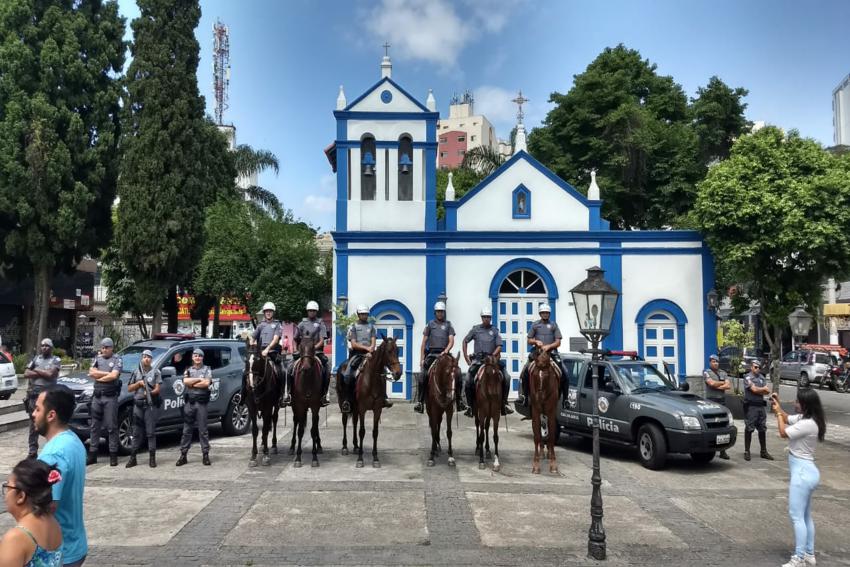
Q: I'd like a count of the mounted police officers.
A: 6